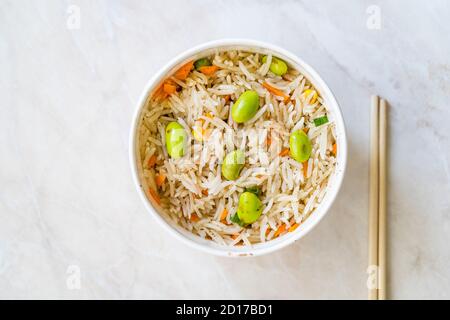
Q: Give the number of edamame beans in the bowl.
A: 6